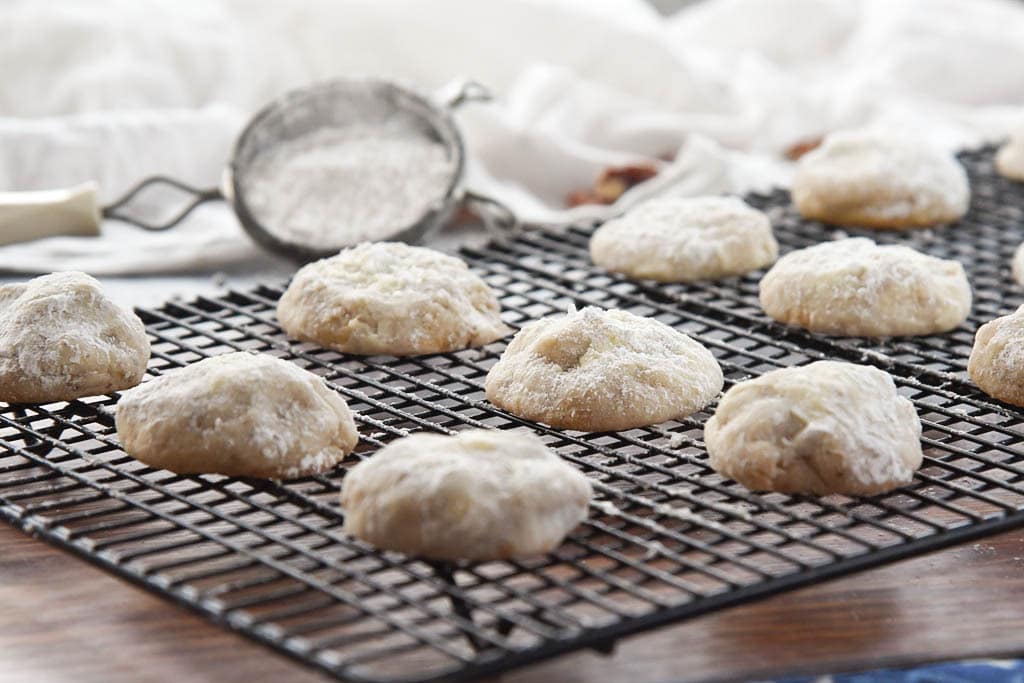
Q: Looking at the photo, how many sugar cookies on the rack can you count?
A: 12